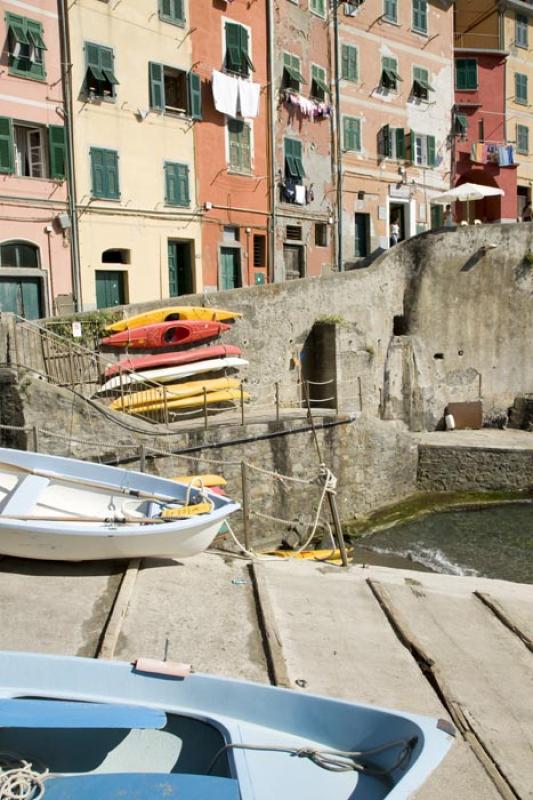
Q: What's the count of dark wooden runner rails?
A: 4